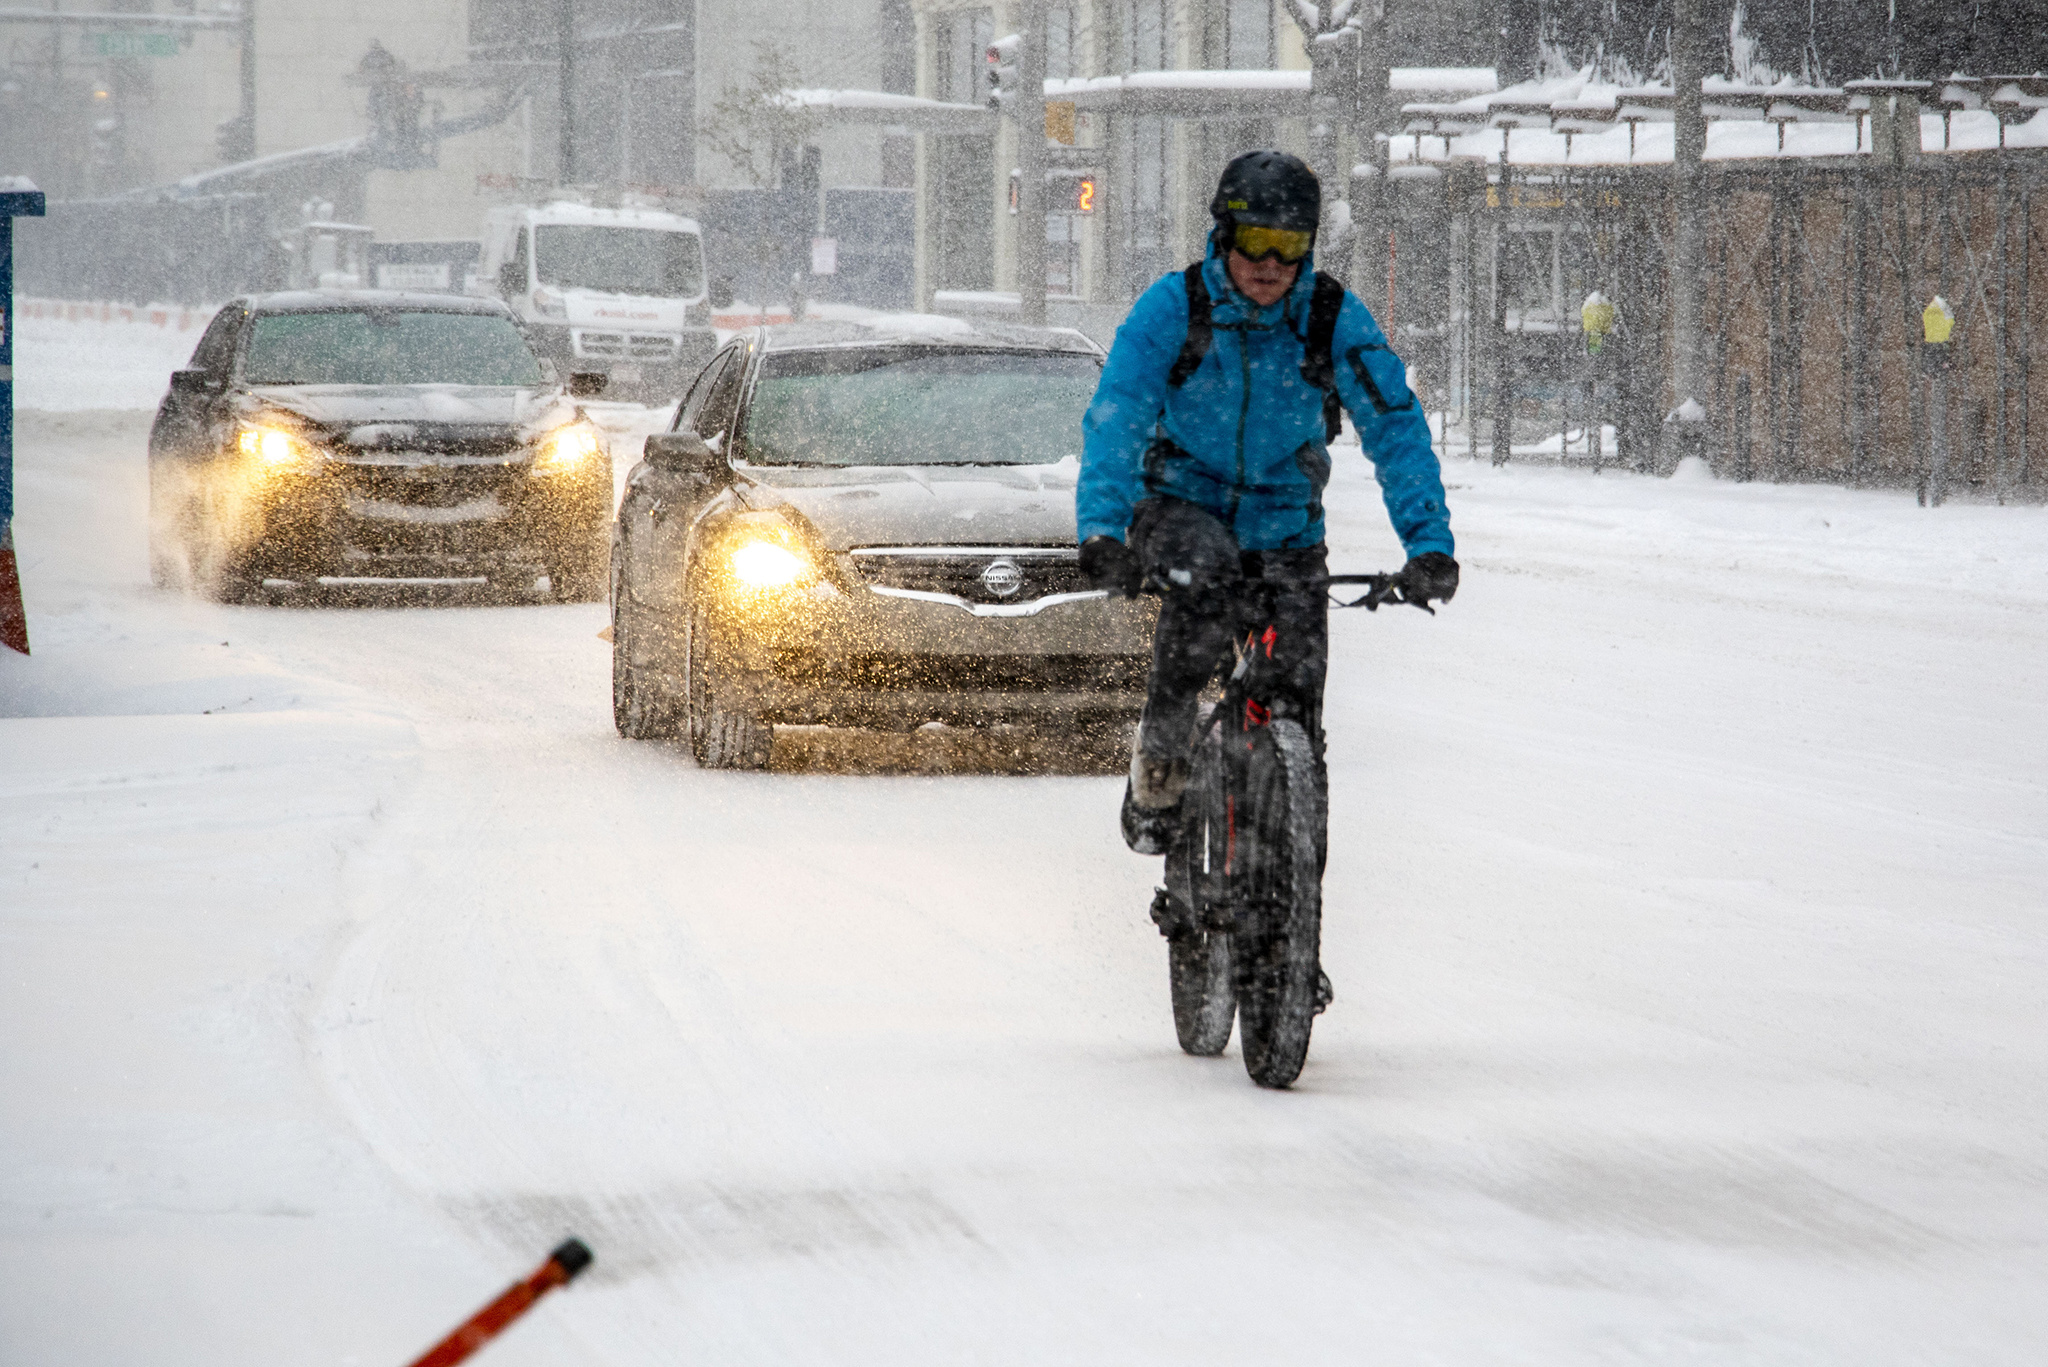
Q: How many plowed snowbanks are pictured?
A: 0